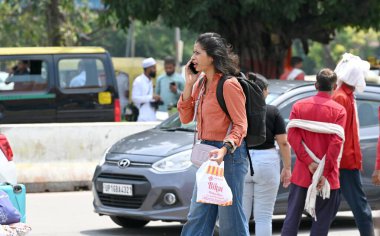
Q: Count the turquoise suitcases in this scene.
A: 1